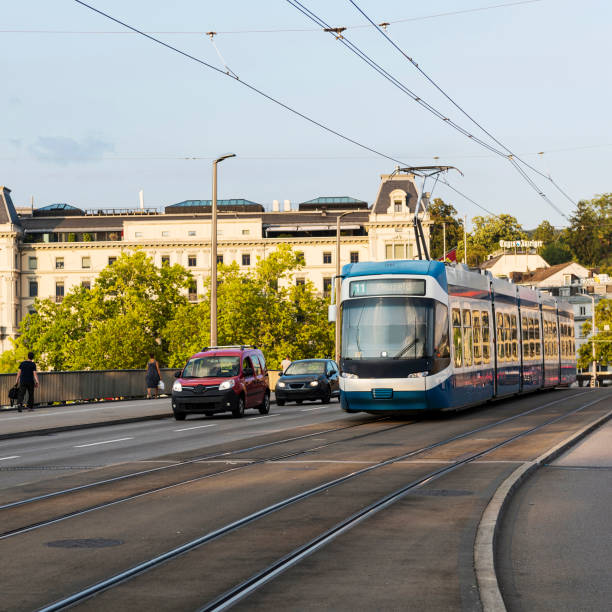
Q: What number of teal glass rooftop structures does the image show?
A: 3